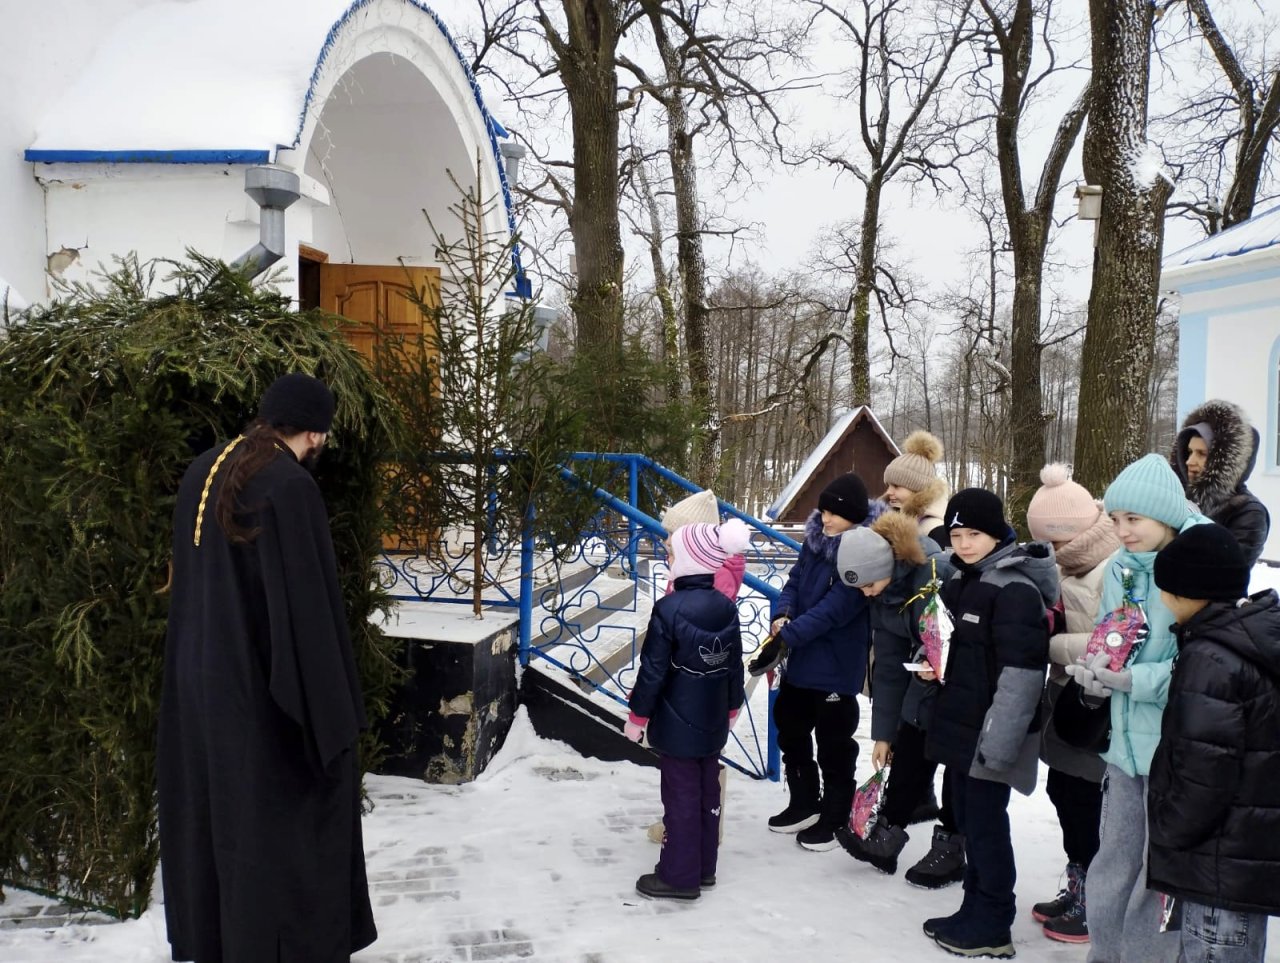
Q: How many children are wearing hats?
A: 9